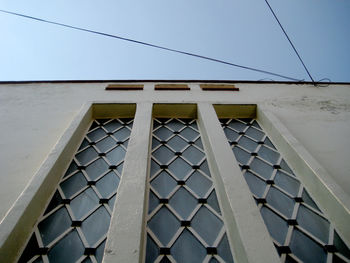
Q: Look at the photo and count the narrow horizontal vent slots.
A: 3